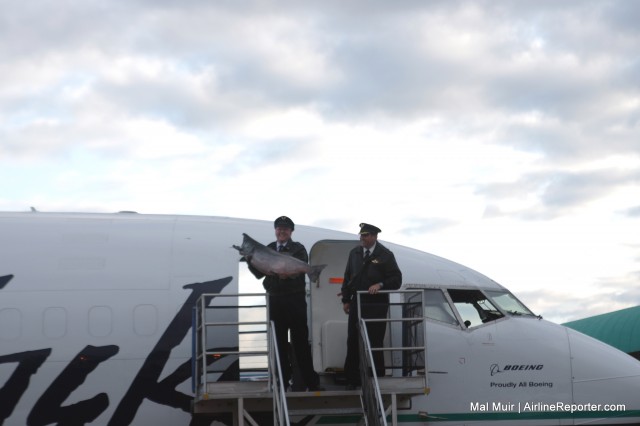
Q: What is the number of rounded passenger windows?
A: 4